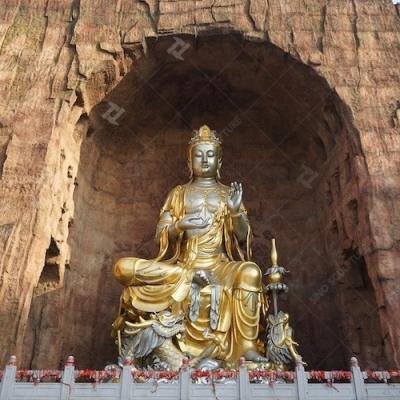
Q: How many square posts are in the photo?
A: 7